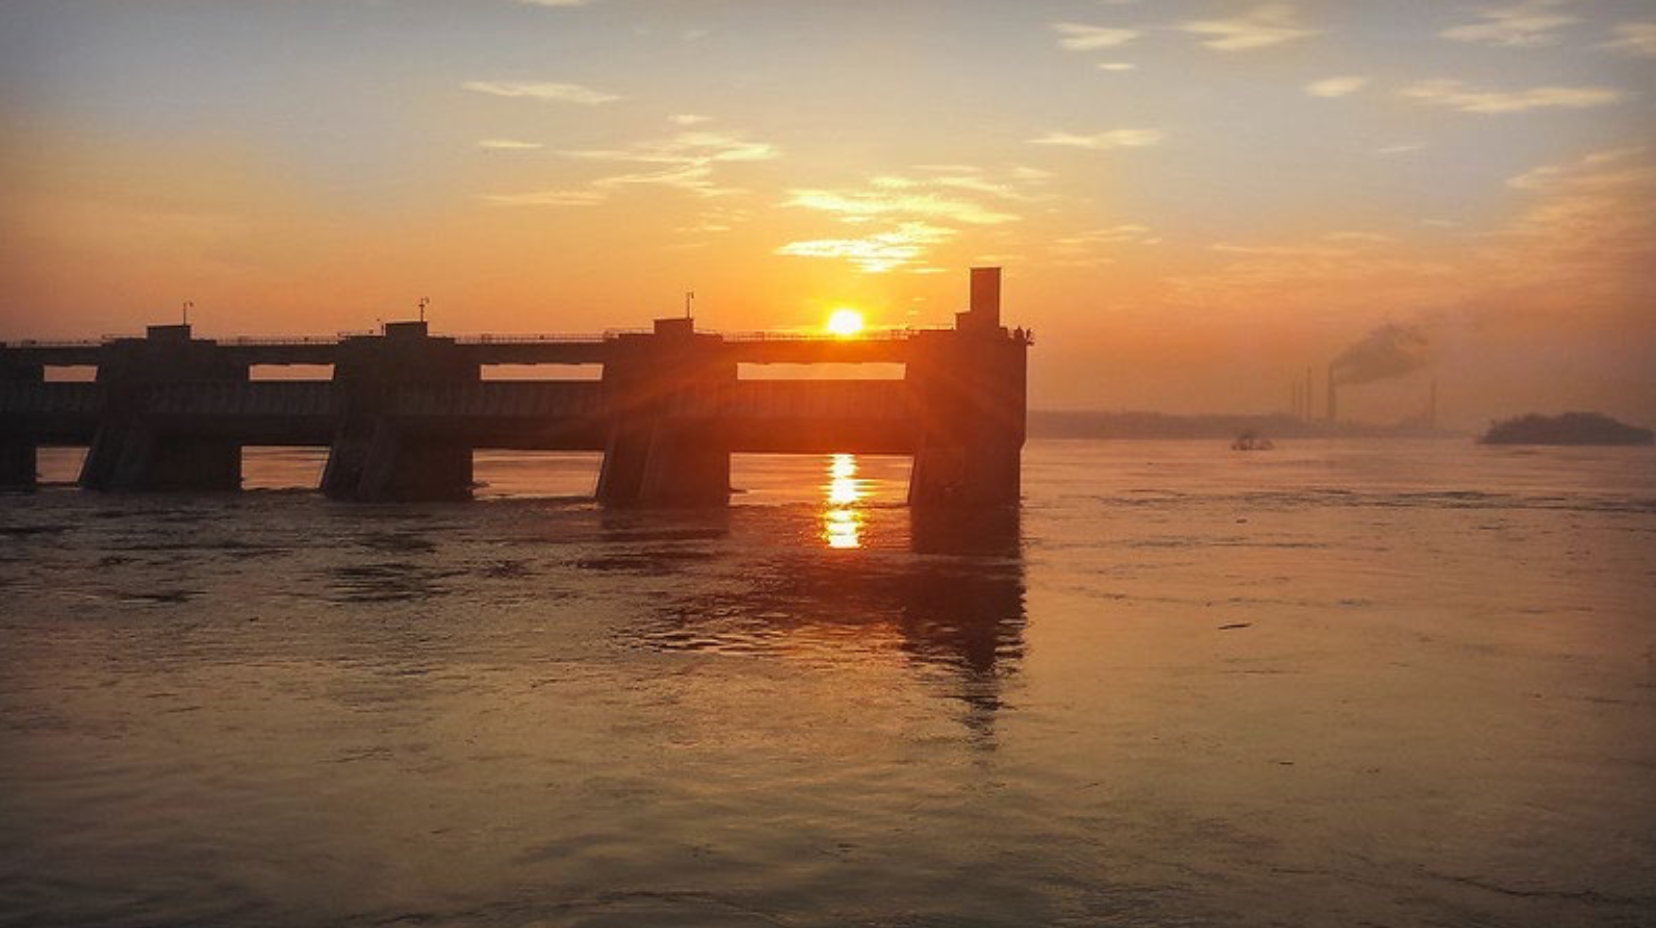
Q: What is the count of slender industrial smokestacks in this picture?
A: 5